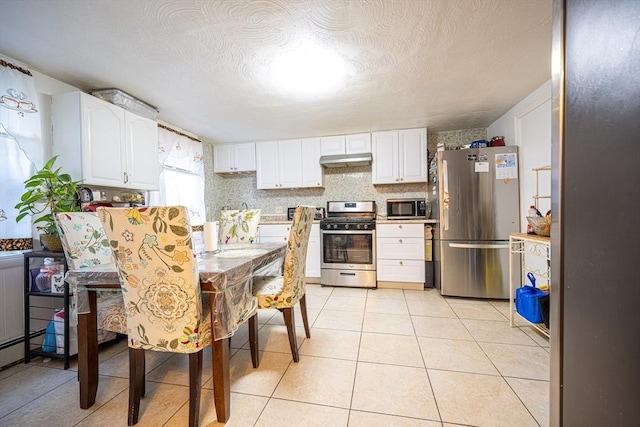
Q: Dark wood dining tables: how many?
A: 1